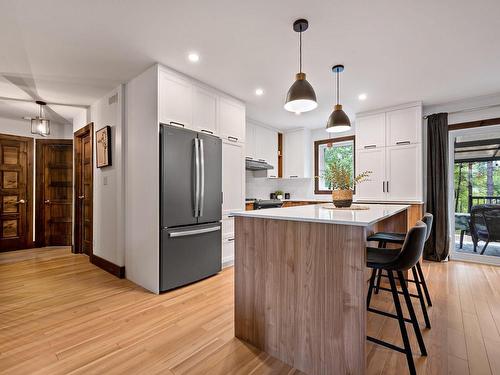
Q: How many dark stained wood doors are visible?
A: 3